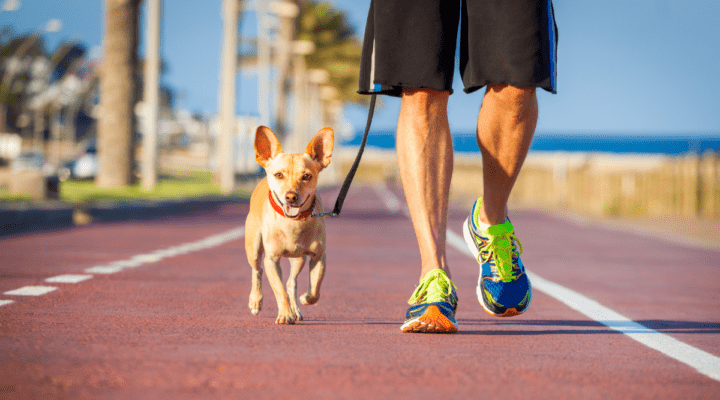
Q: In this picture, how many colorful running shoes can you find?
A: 2